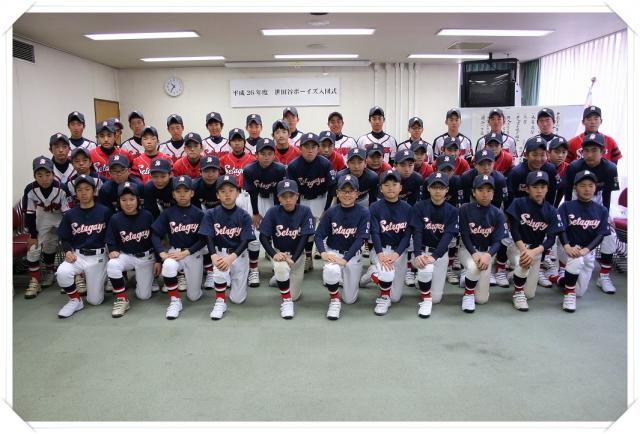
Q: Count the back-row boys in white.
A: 12